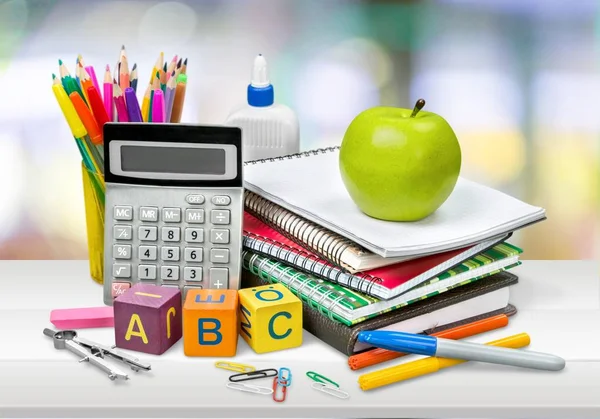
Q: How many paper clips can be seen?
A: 7